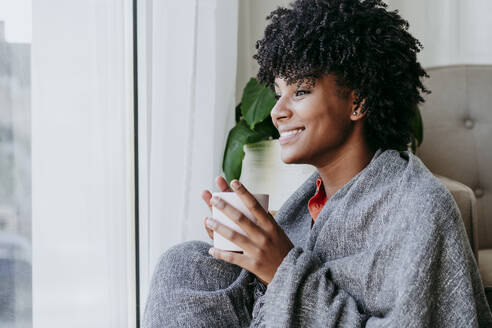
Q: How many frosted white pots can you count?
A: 1